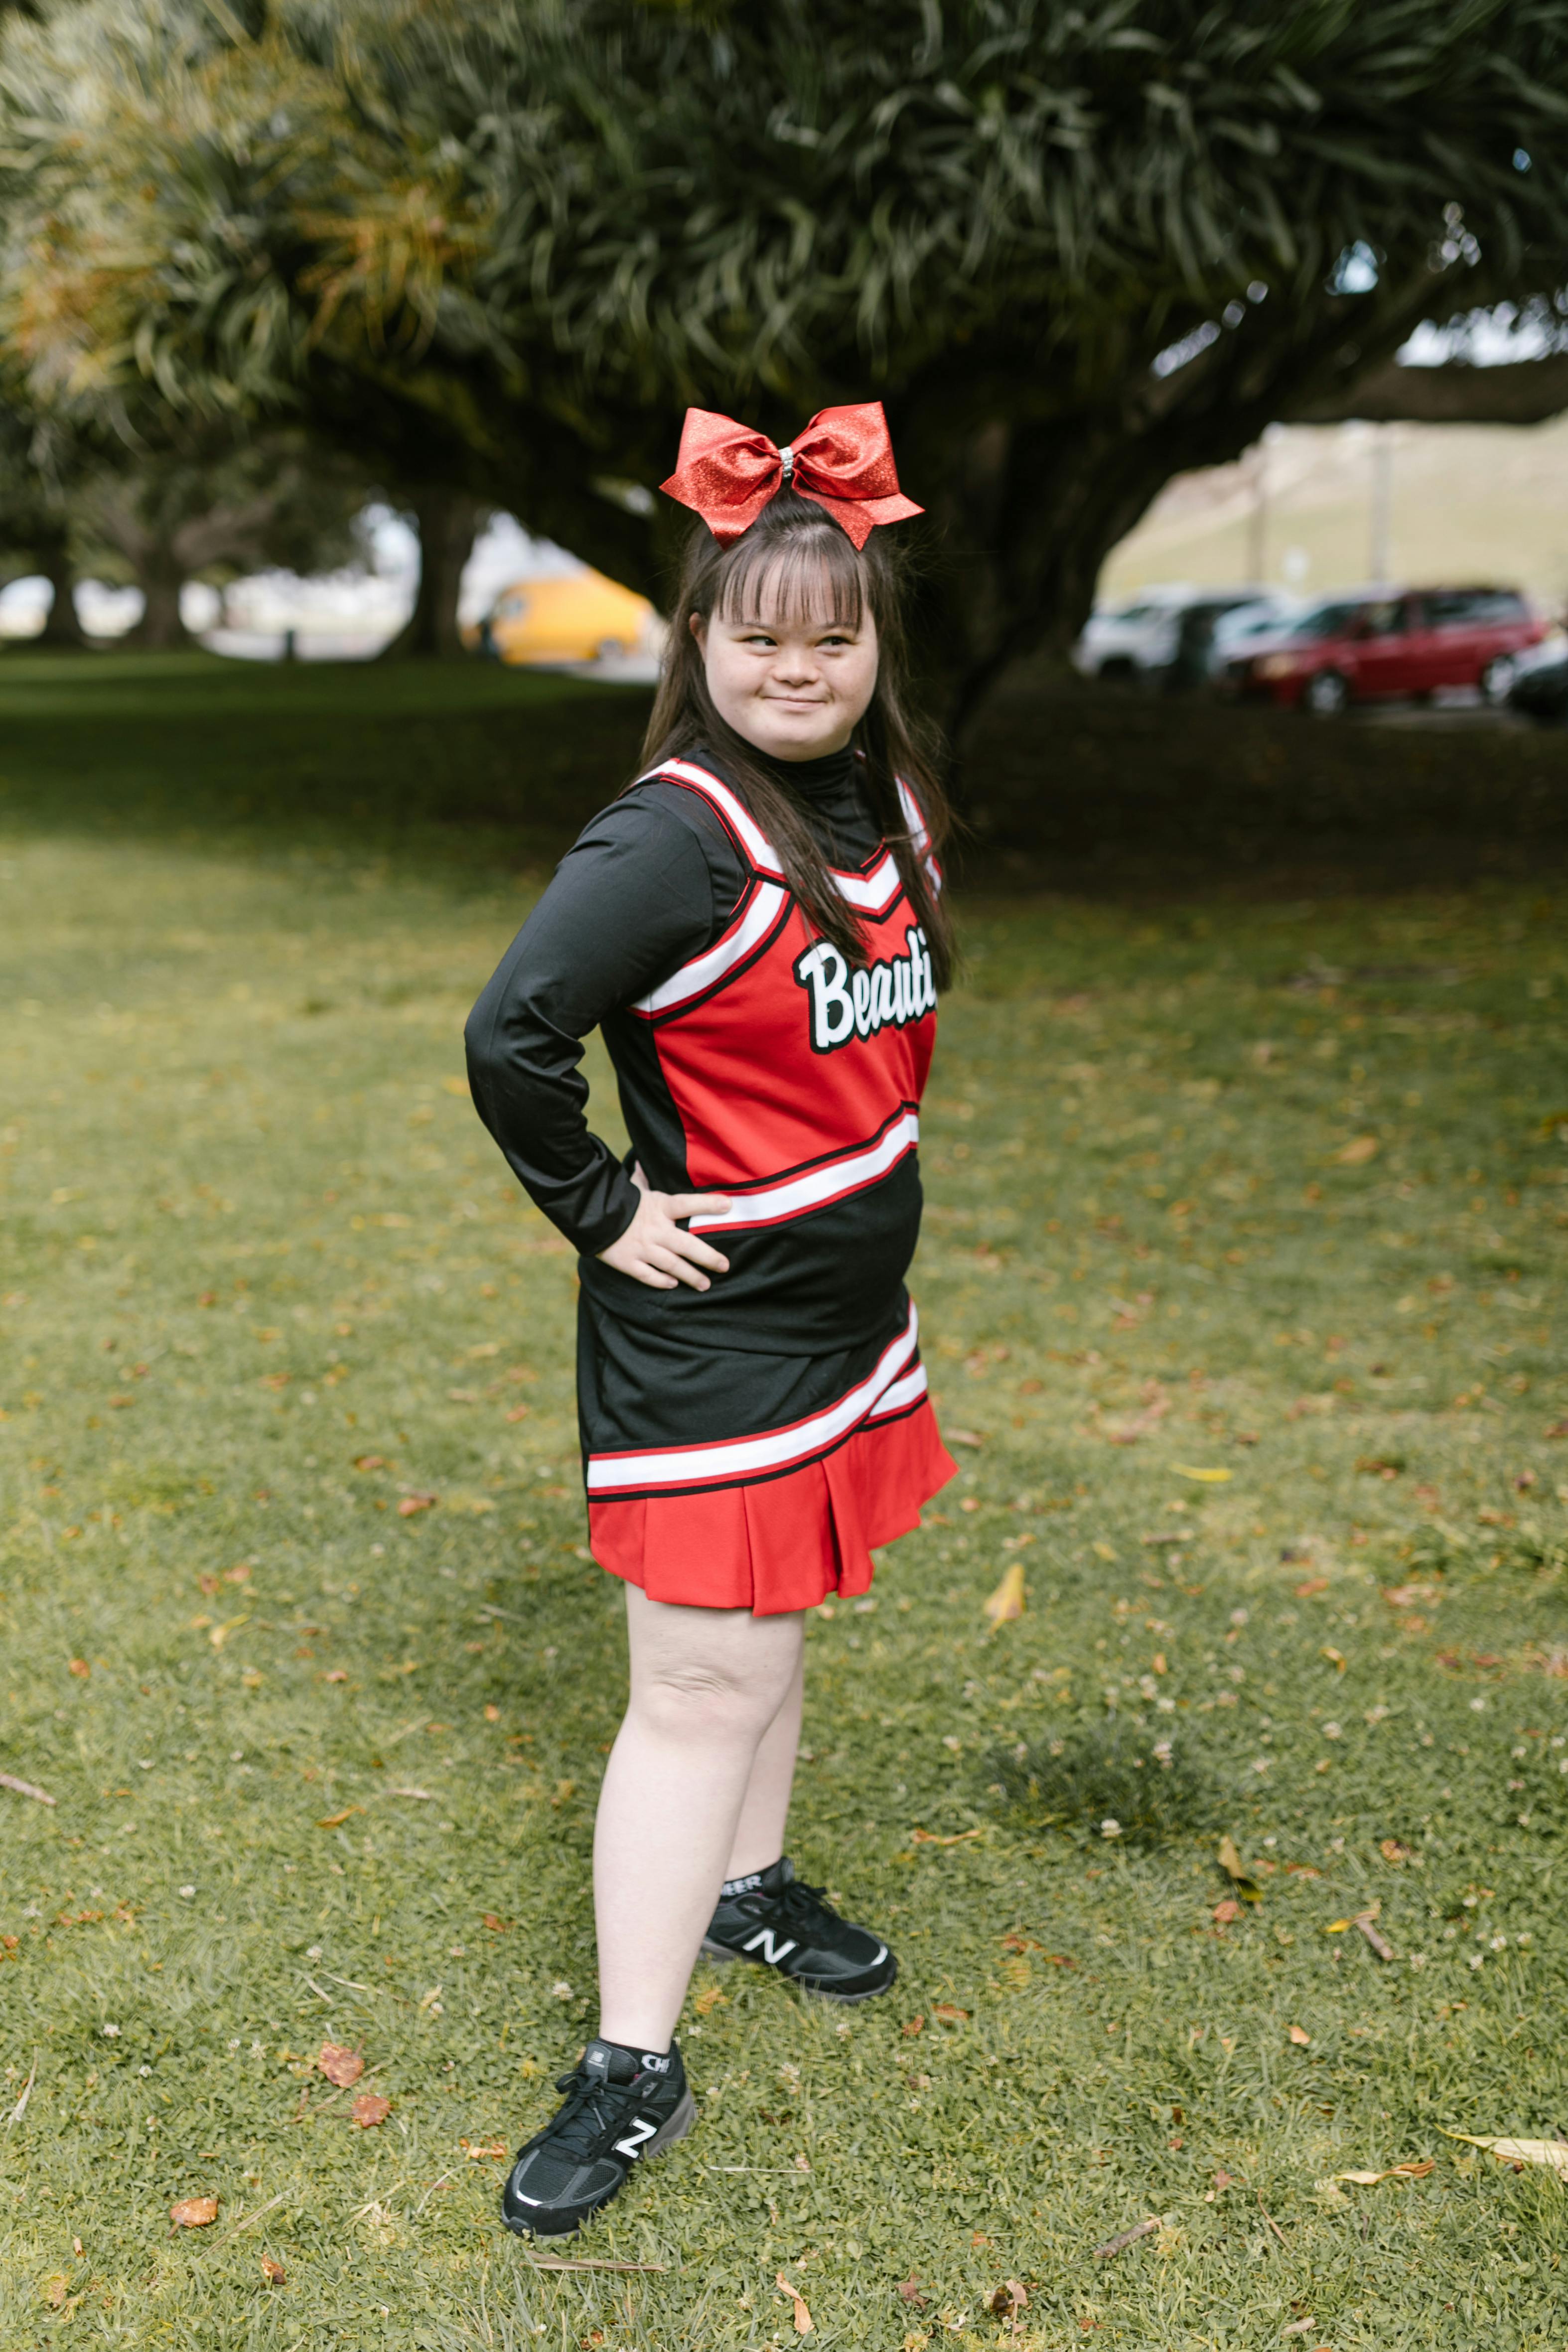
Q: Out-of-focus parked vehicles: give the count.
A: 5